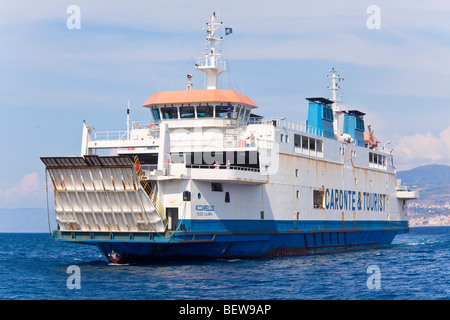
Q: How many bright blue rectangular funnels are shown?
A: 2